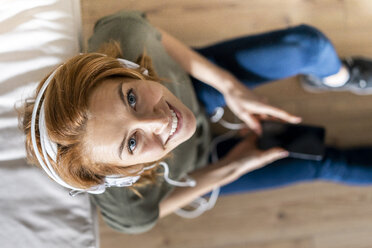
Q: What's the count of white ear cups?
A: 2